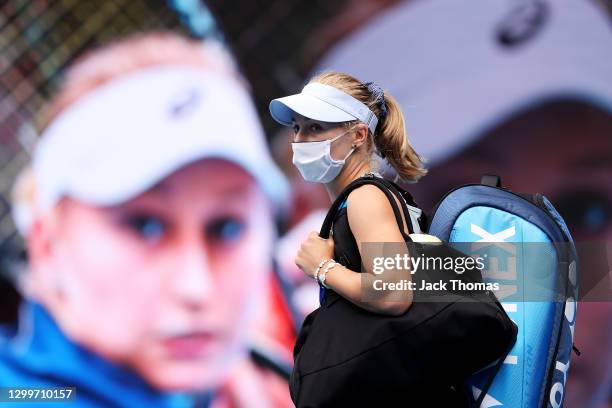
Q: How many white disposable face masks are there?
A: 1